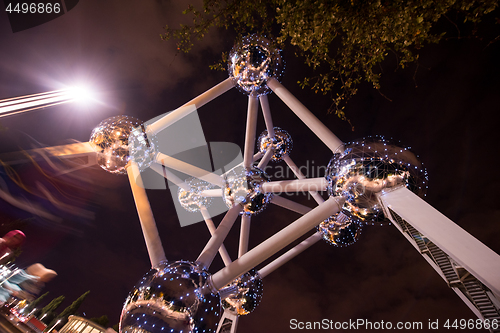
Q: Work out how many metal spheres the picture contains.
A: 9